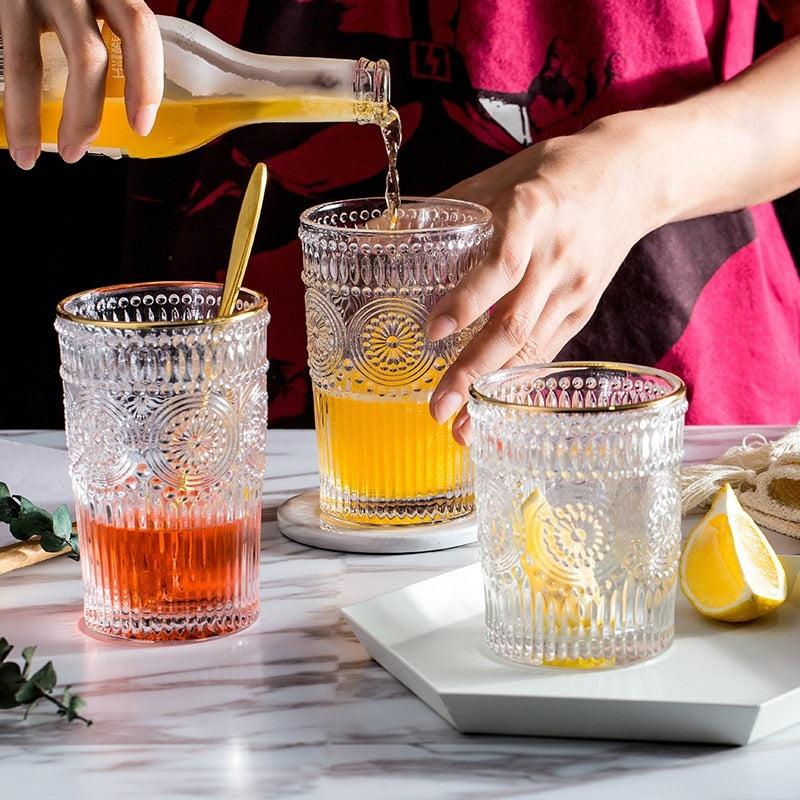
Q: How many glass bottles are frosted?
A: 1